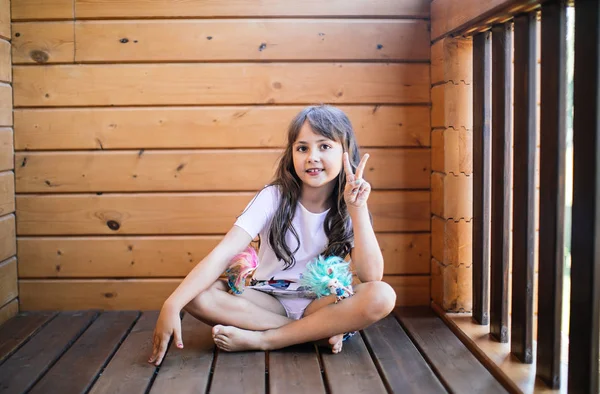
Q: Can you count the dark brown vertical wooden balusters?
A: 5